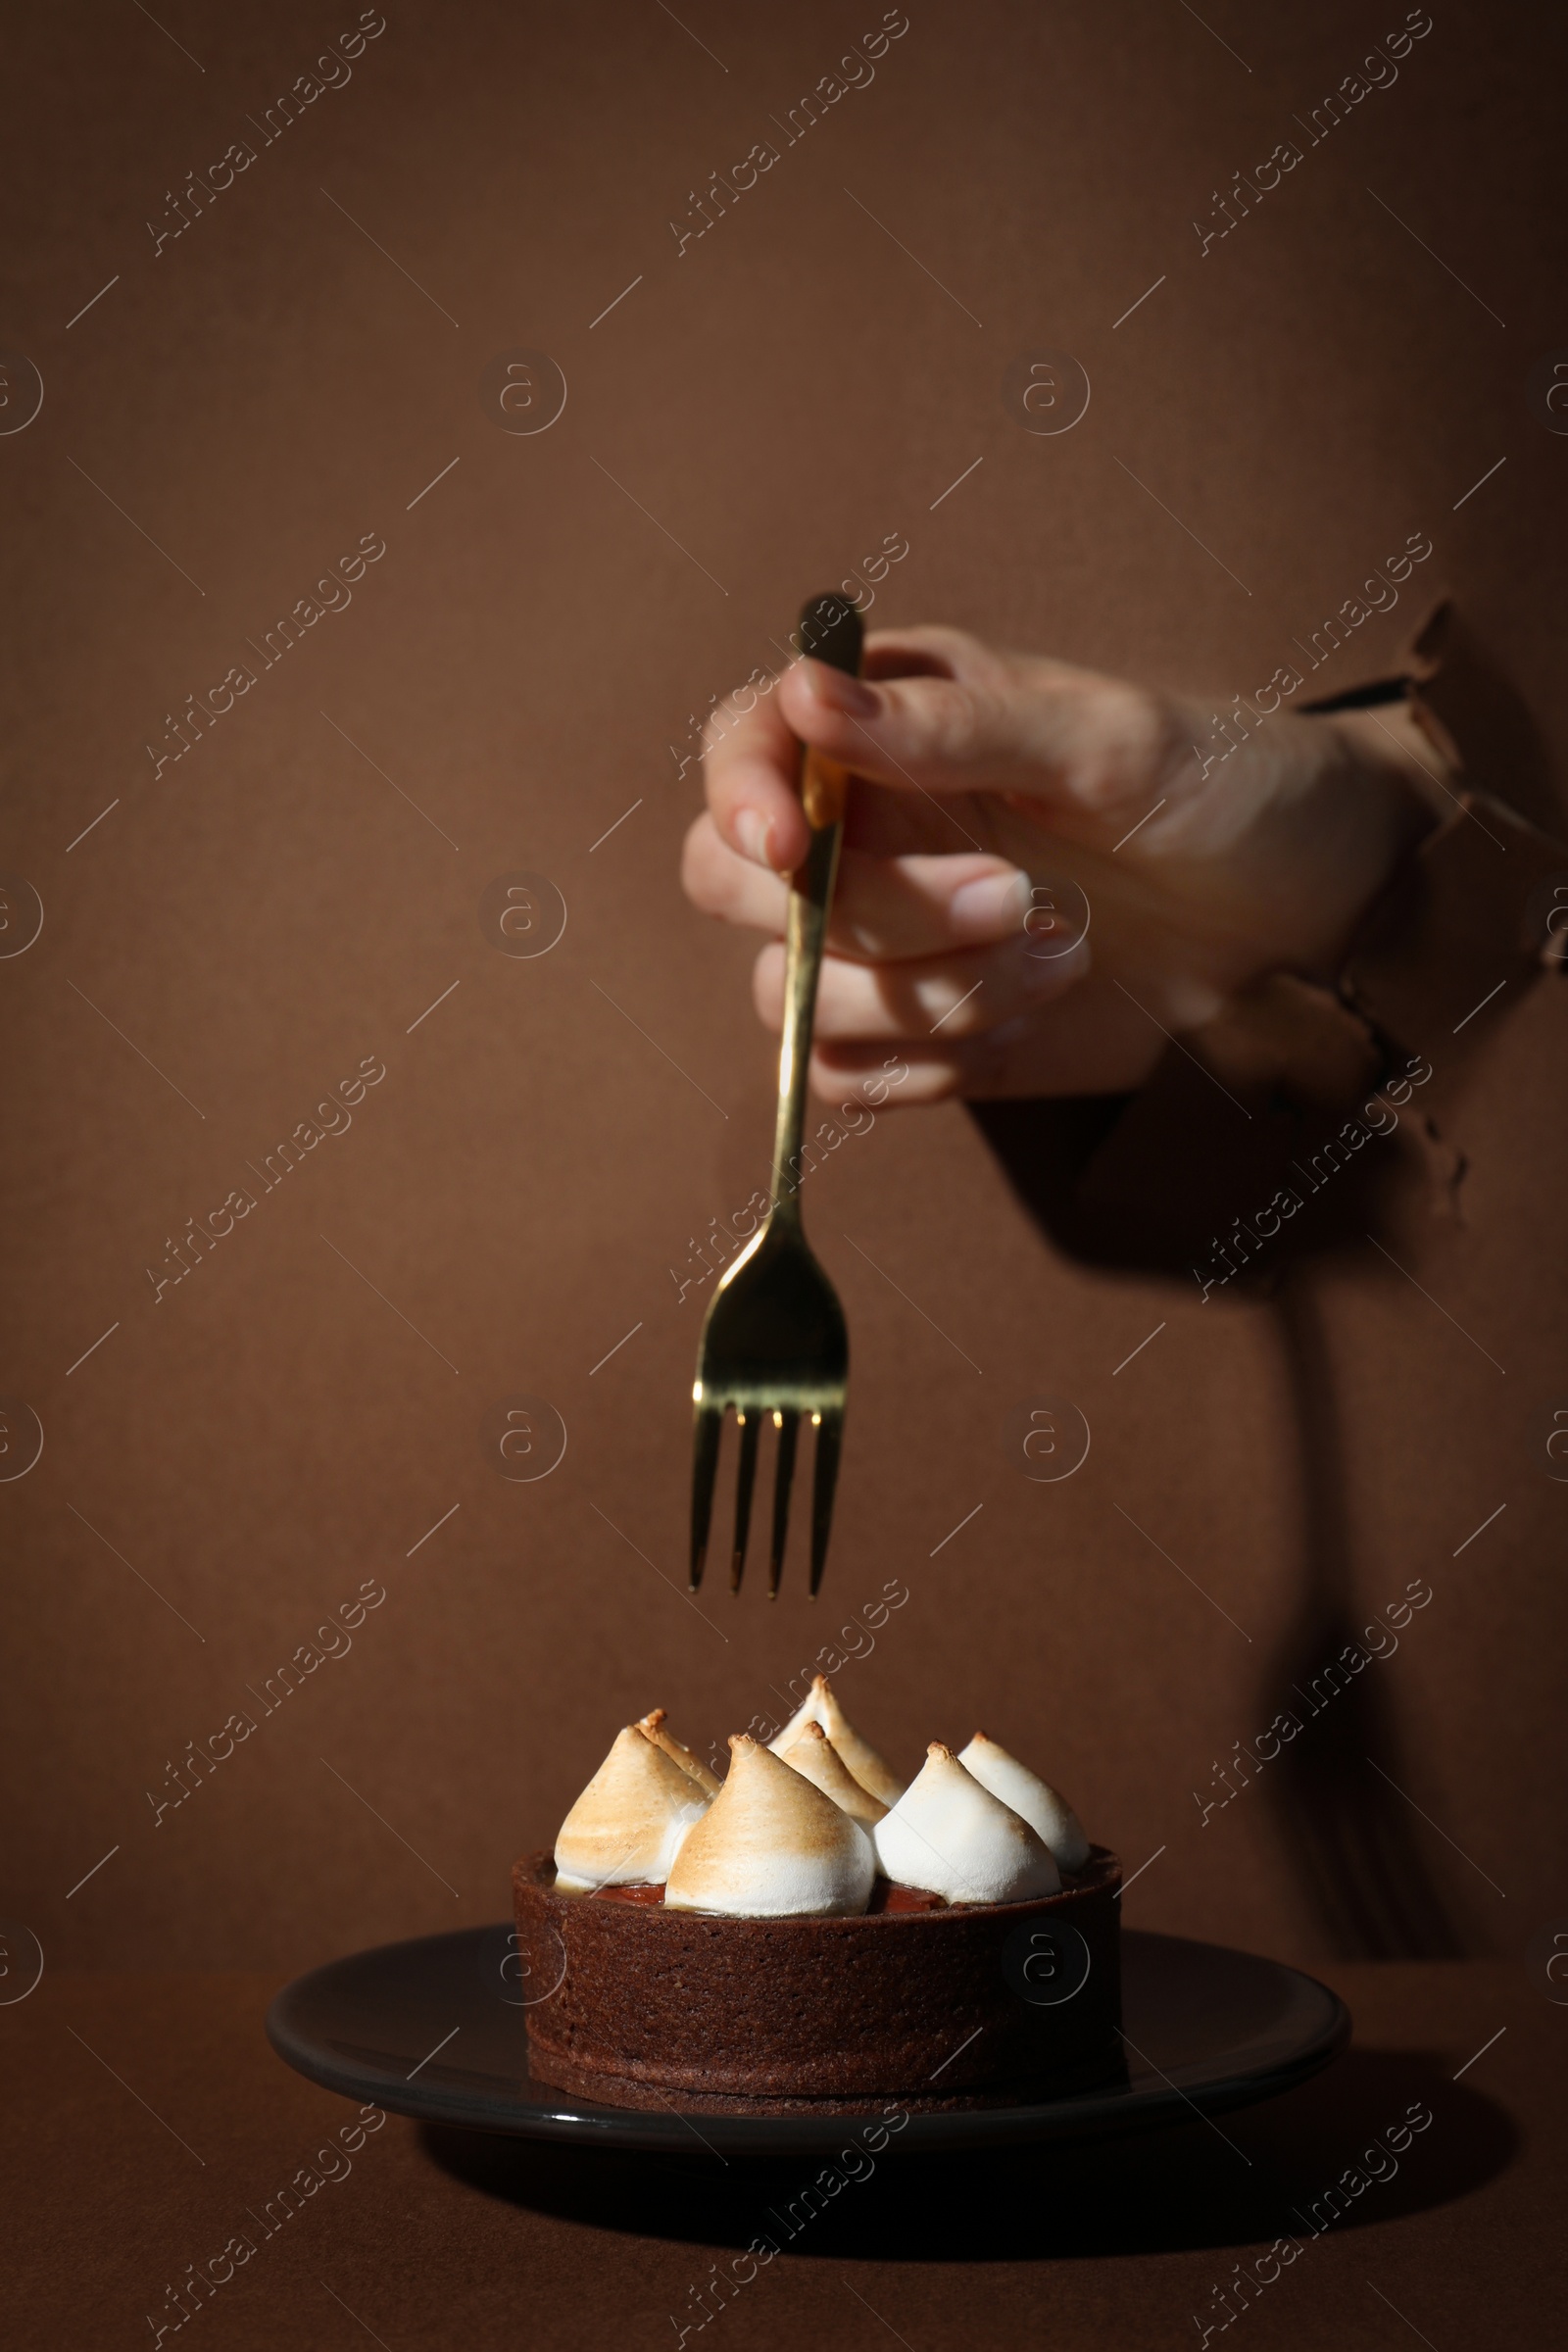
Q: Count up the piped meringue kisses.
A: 7